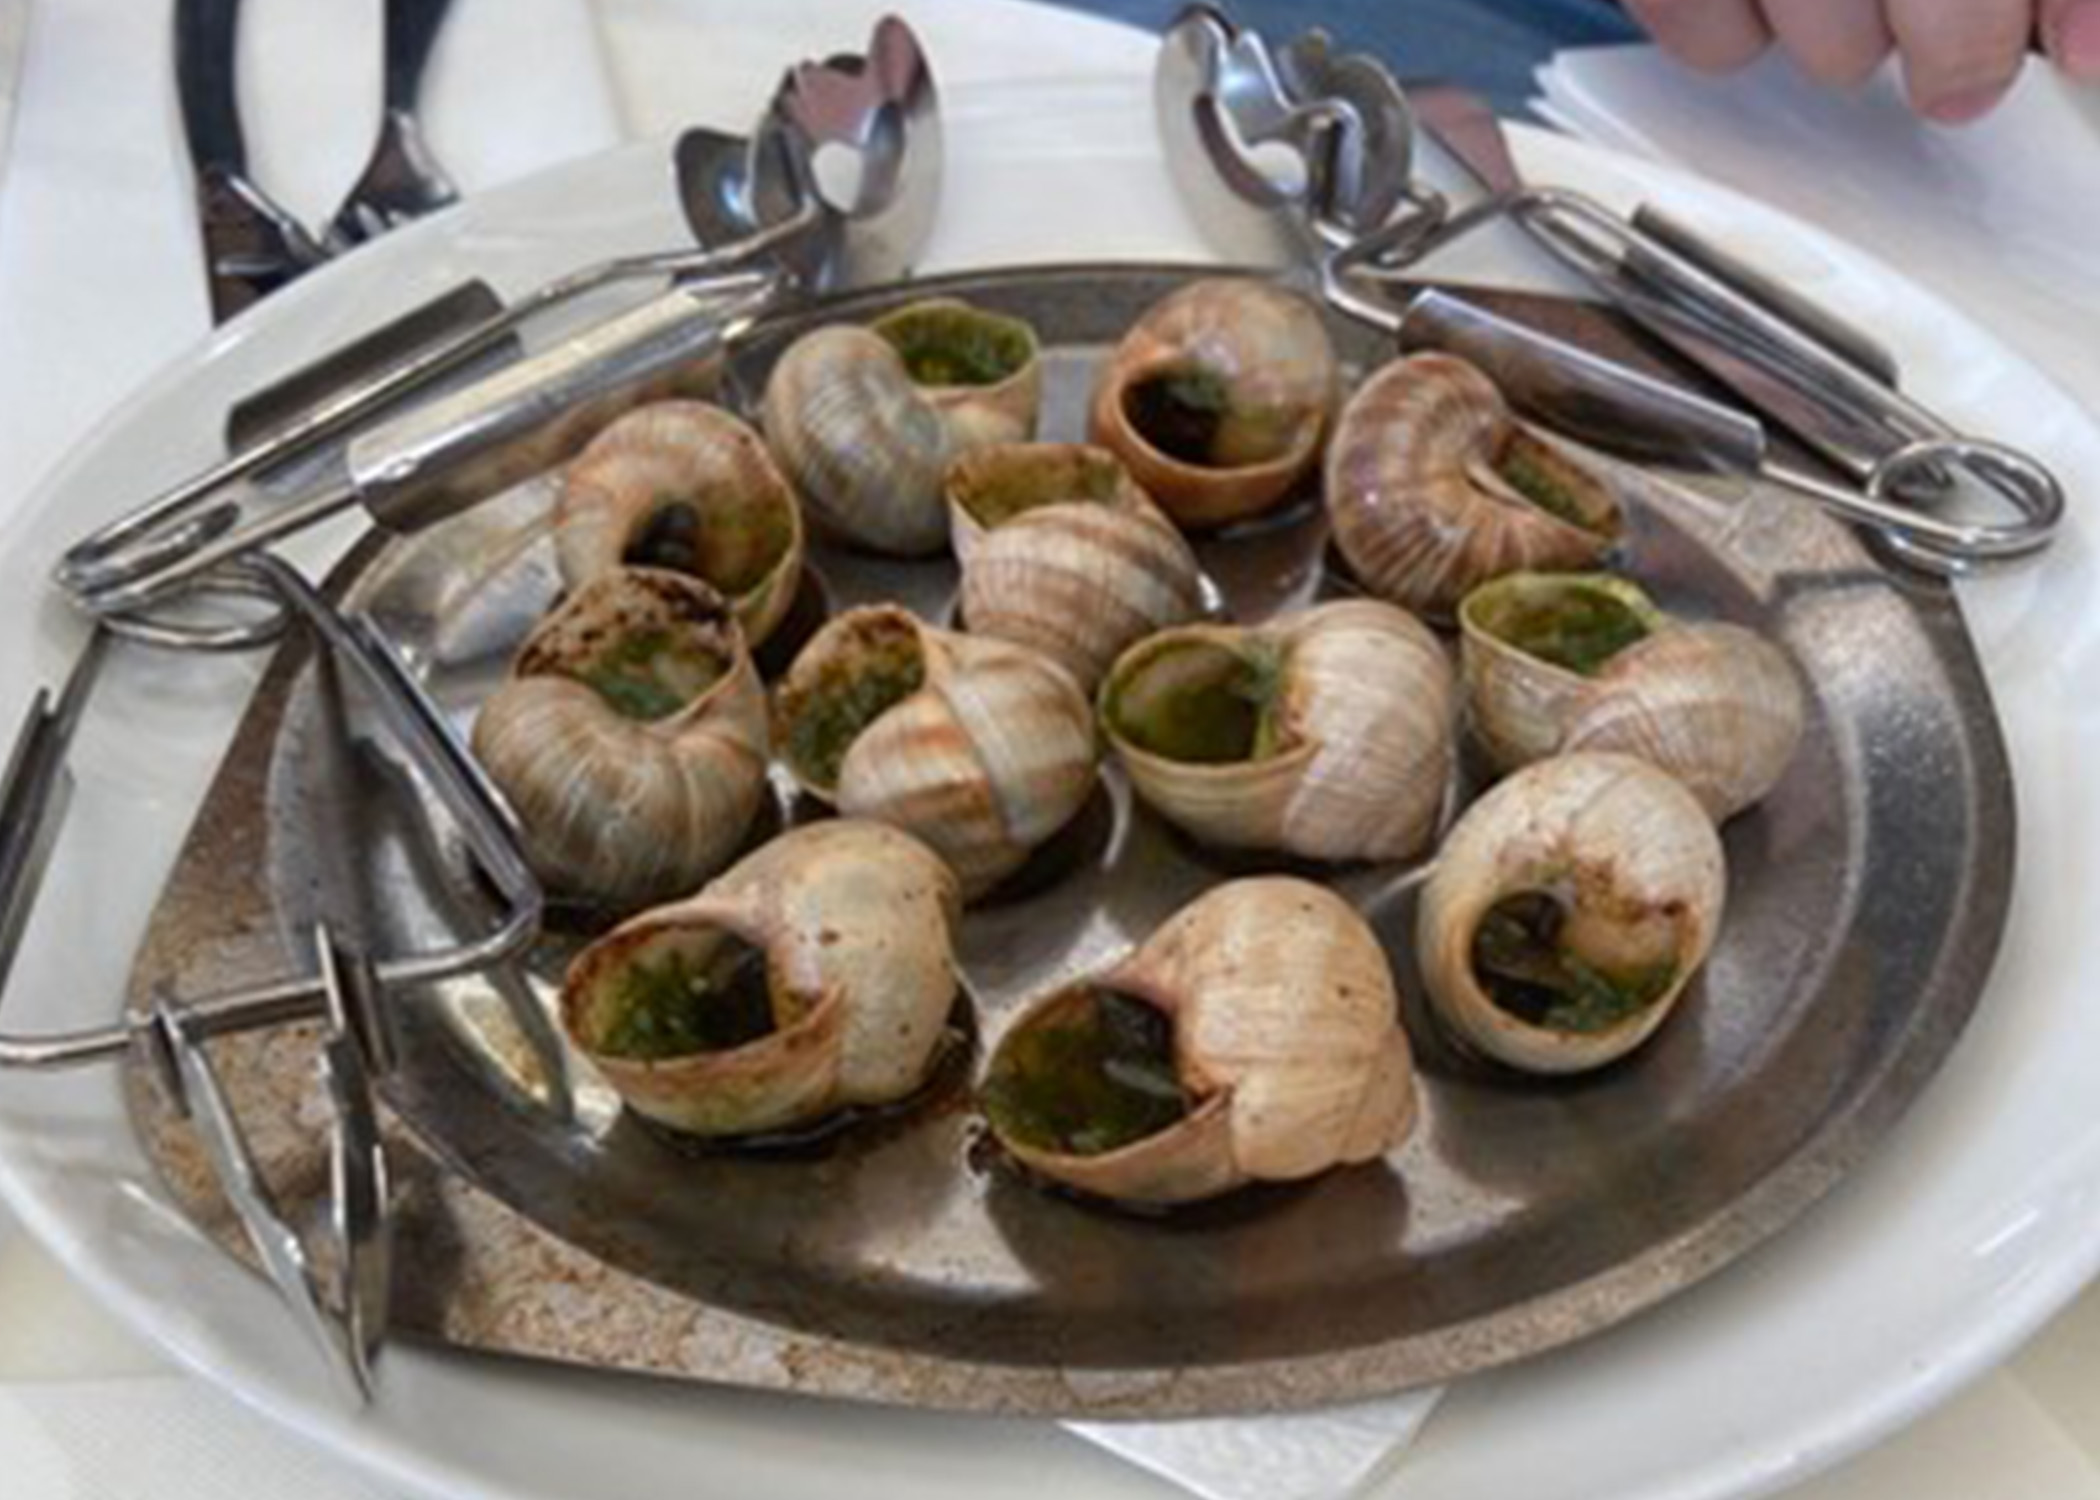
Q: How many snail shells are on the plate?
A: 12